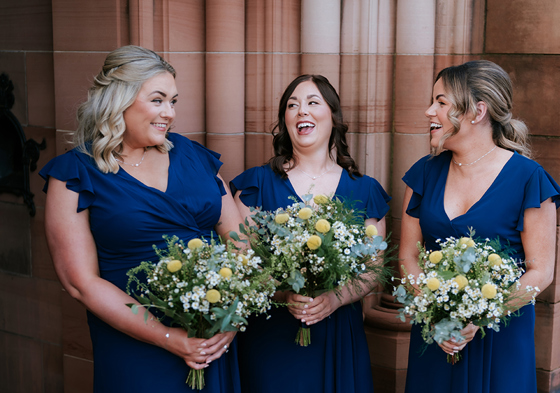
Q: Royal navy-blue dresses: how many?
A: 3